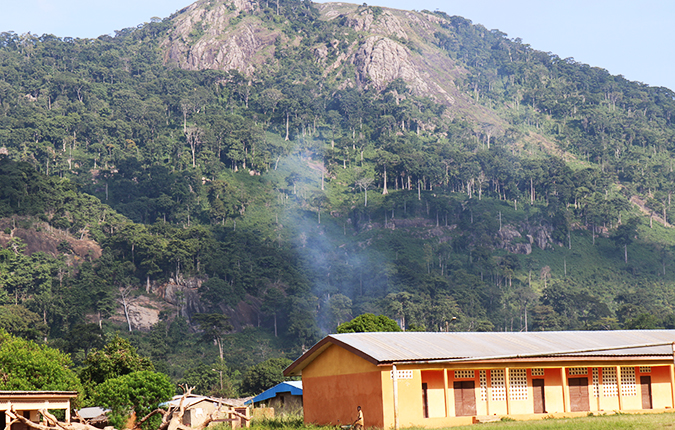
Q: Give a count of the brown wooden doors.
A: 5